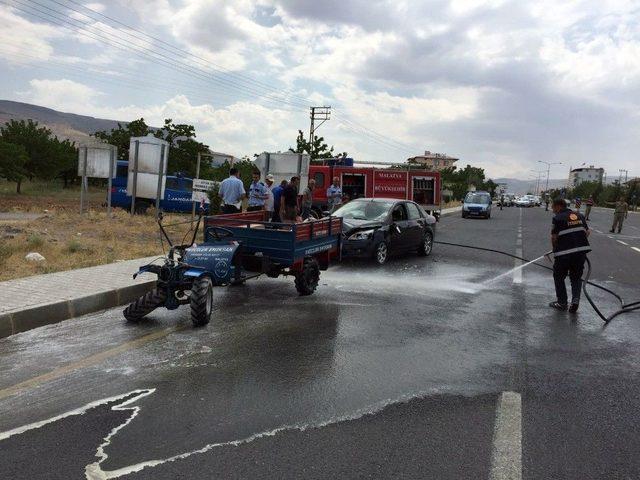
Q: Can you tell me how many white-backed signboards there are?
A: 3